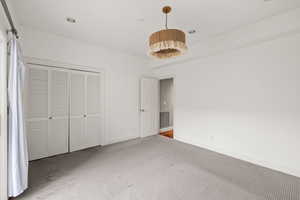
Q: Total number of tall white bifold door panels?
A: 4